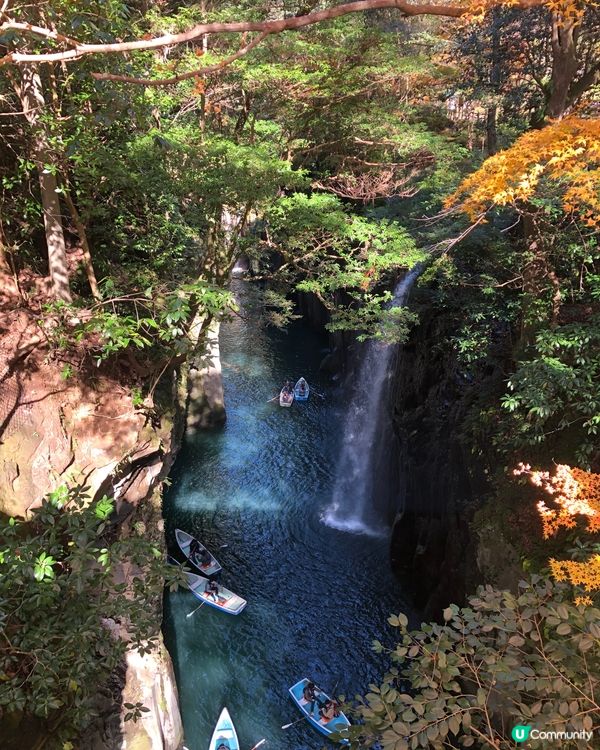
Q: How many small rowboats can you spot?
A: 6